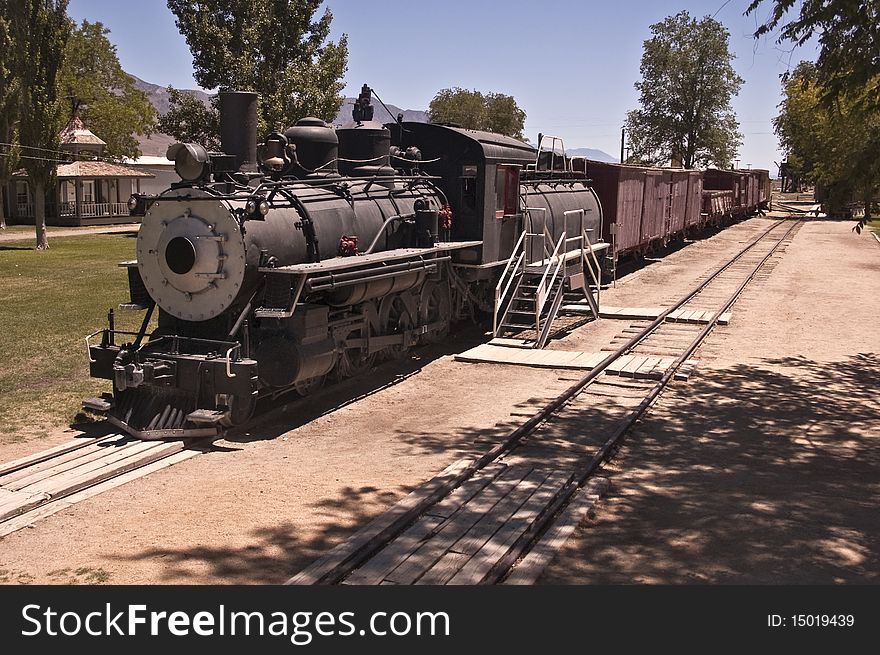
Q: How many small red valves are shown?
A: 2